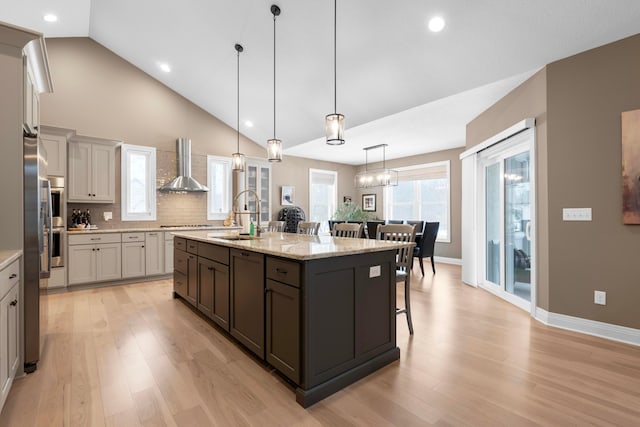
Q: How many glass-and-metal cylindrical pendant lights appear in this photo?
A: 3